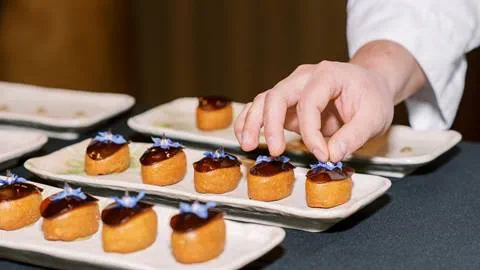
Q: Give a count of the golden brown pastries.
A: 10